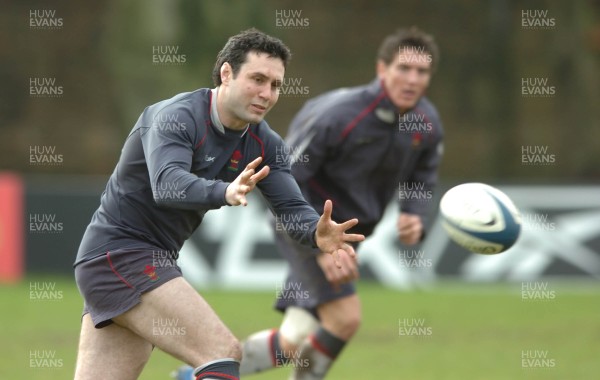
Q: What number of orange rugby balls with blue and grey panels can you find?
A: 0